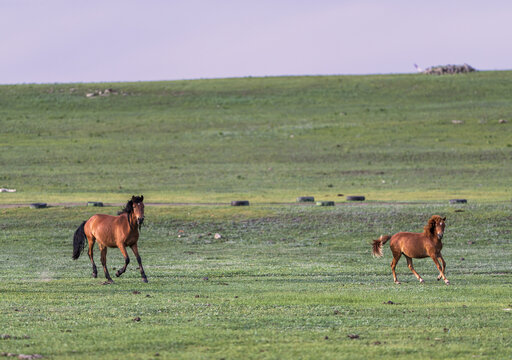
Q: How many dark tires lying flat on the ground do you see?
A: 7